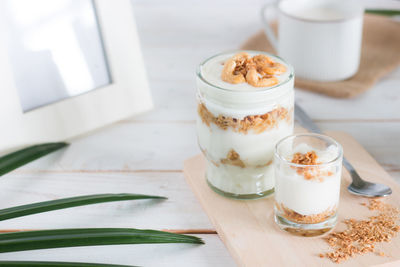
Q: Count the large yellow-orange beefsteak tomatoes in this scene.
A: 0